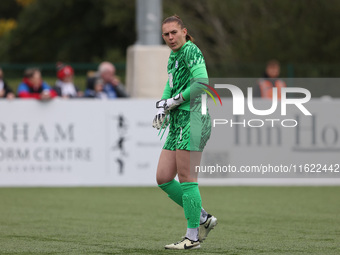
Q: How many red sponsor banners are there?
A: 0